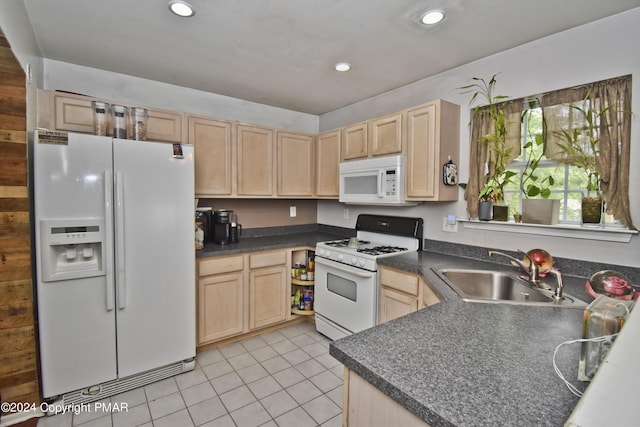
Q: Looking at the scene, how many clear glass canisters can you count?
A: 3